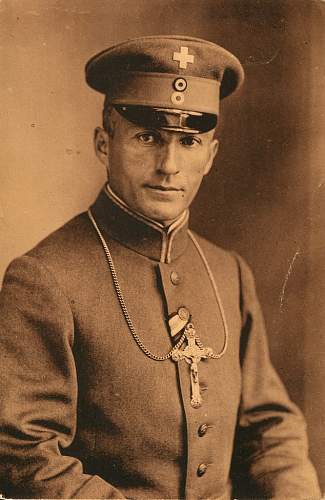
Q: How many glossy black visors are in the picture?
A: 1